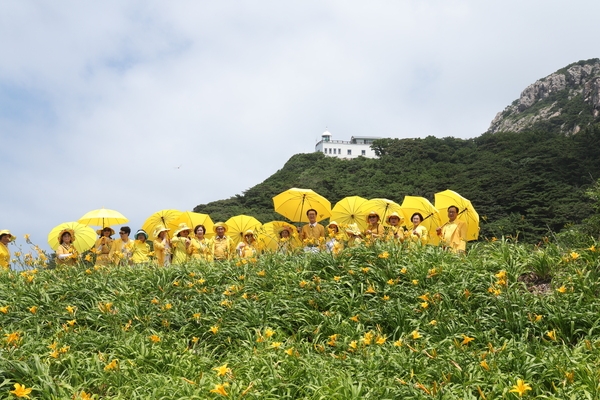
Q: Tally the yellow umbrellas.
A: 11